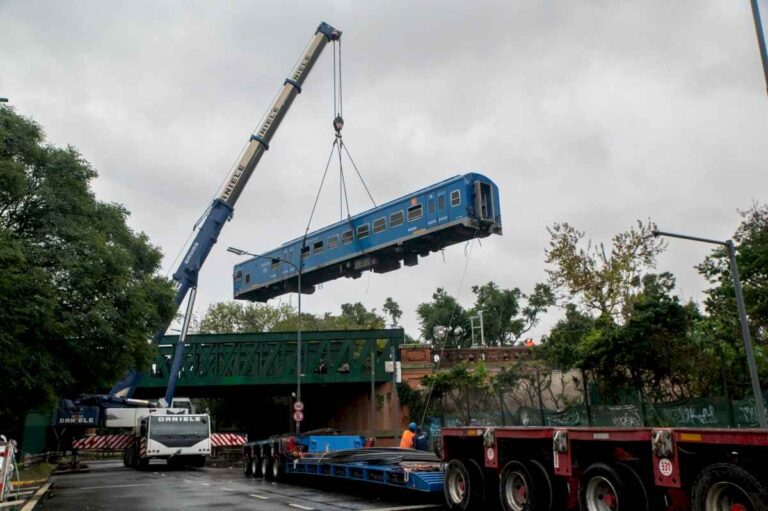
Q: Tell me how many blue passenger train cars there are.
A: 1